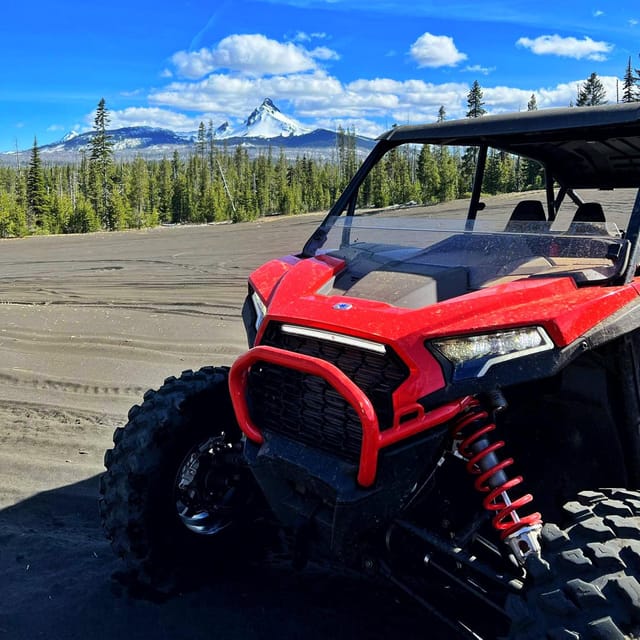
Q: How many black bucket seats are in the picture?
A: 2